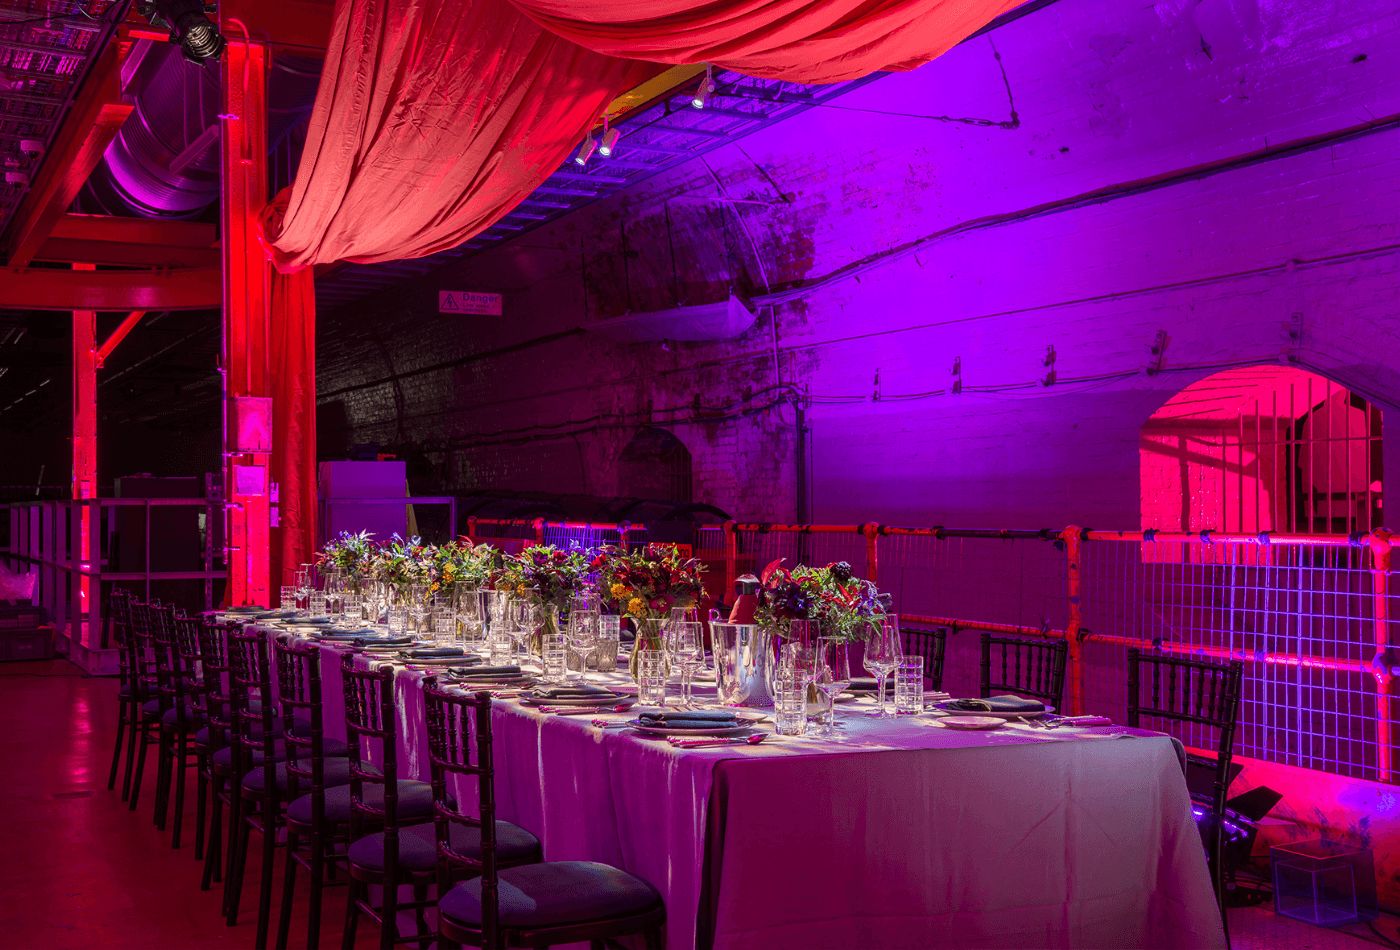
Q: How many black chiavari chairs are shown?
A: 12